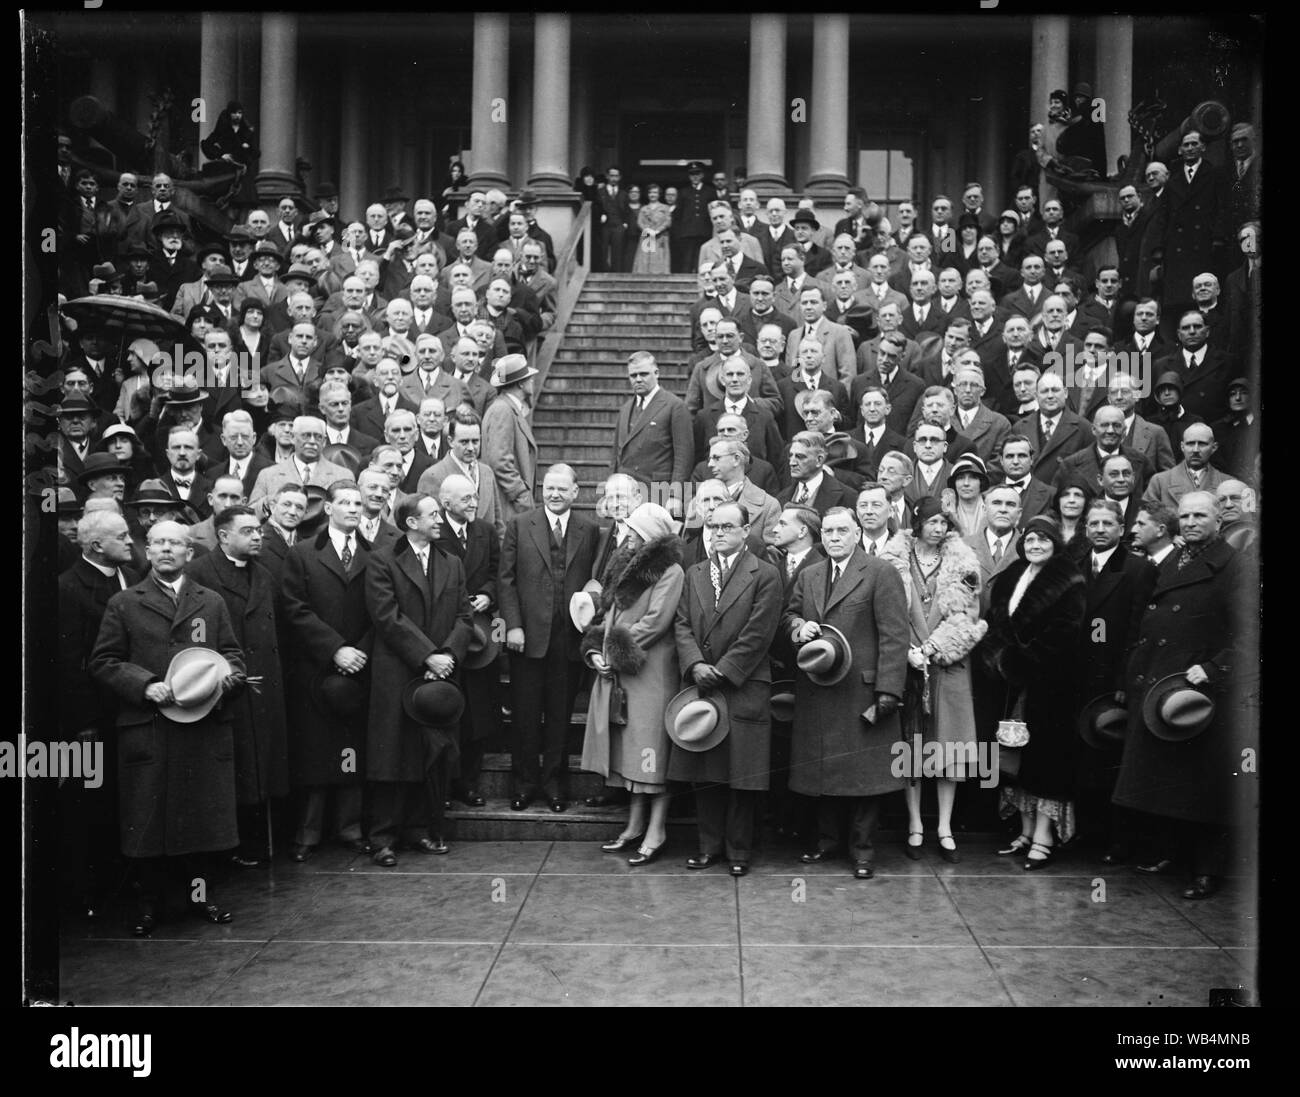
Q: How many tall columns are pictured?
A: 8